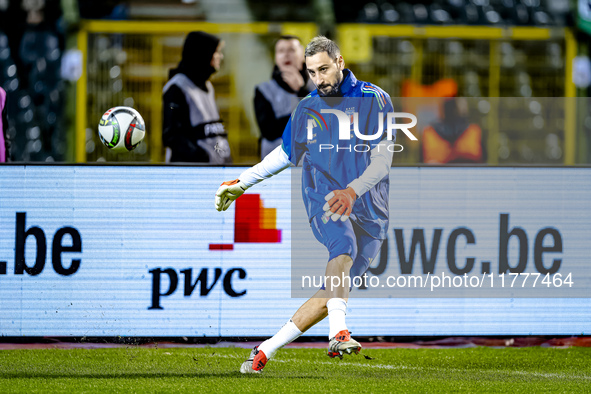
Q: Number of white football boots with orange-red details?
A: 2